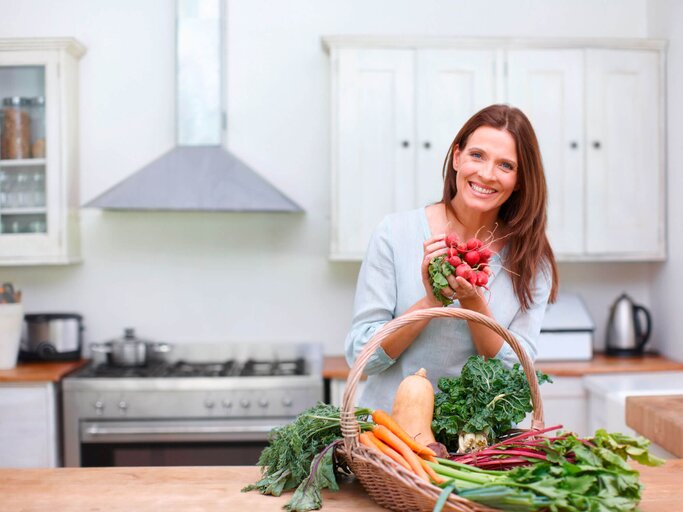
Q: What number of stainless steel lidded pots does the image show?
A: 1